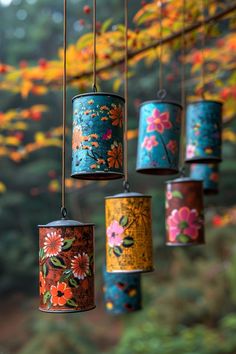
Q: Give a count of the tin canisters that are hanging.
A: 8